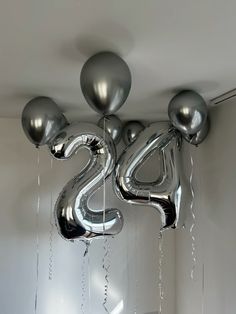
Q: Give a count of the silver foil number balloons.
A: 2